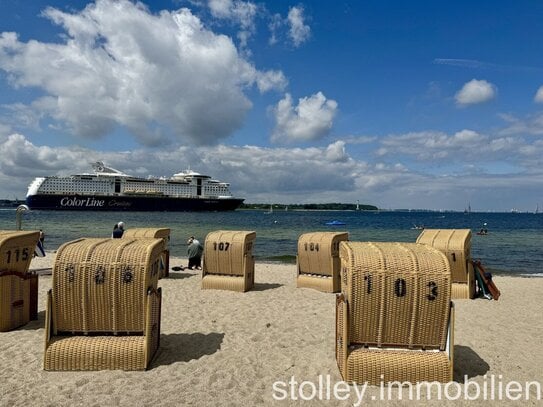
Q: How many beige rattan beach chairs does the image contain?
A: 7